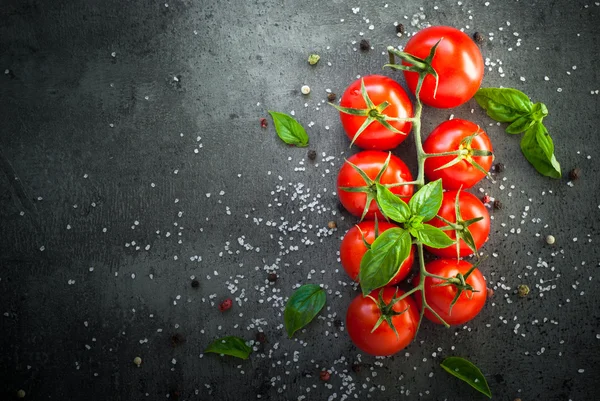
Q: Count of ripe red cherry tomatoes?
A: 8